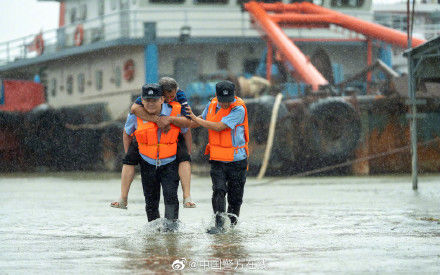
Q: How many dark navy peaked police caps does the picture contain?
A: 2